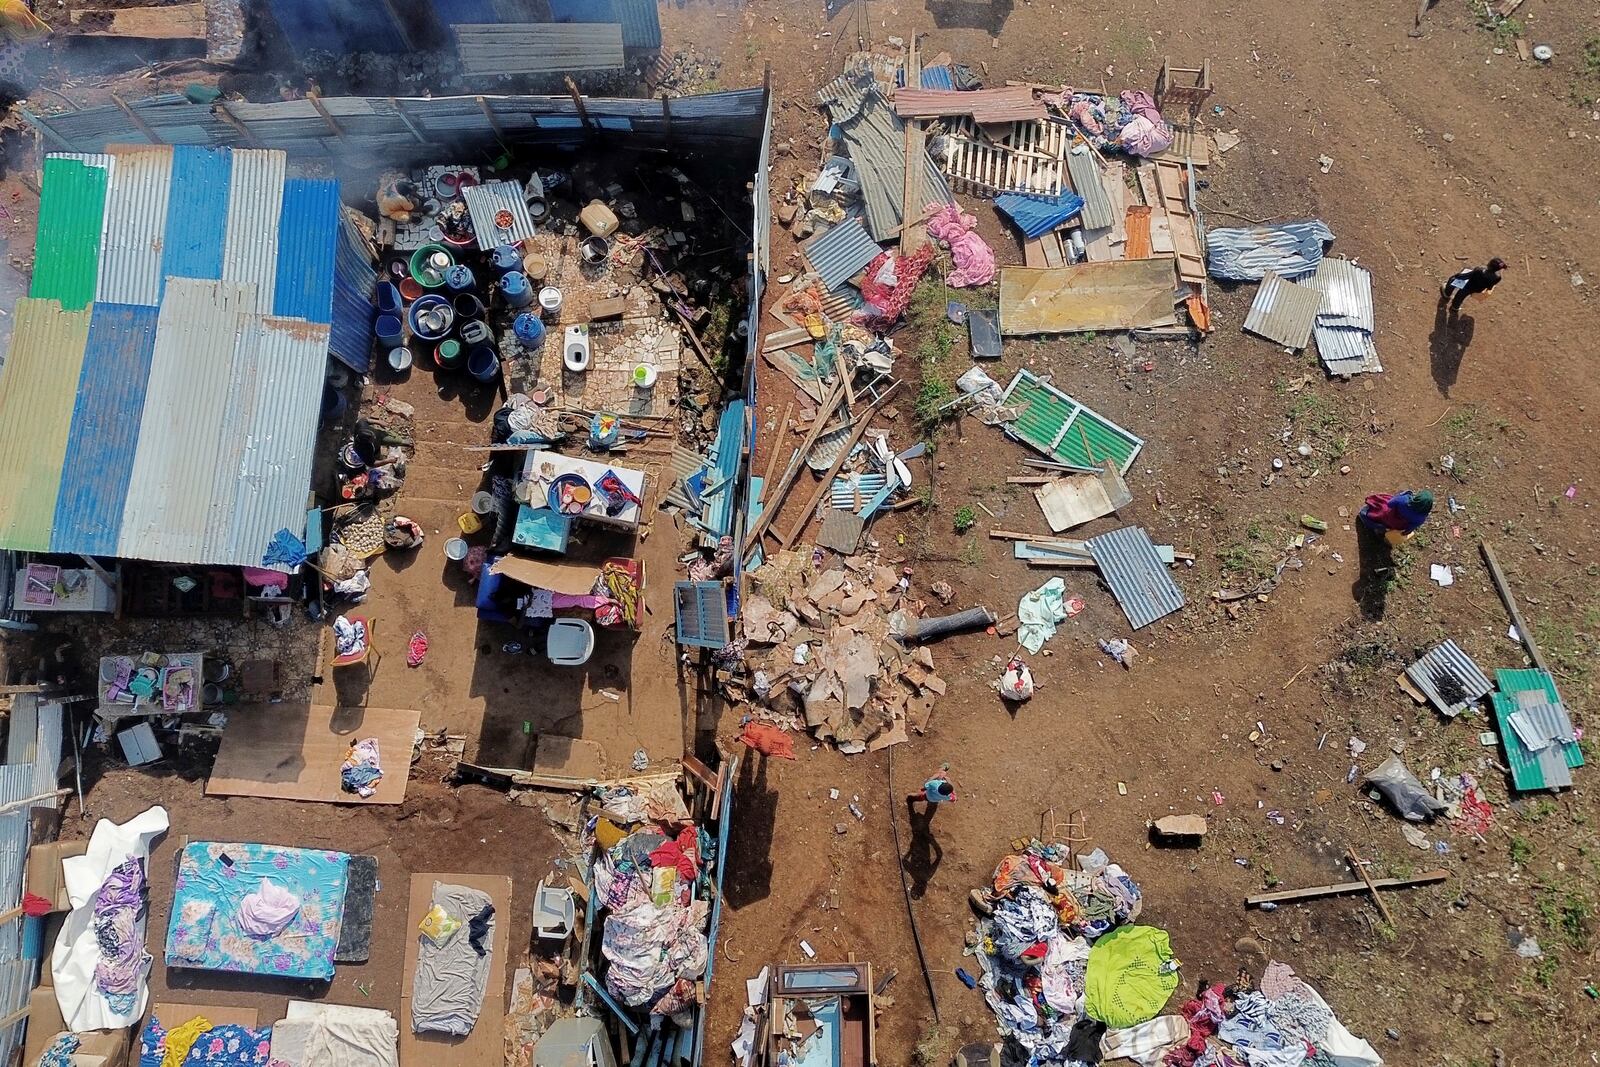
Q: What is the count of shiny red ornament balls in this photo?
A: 0